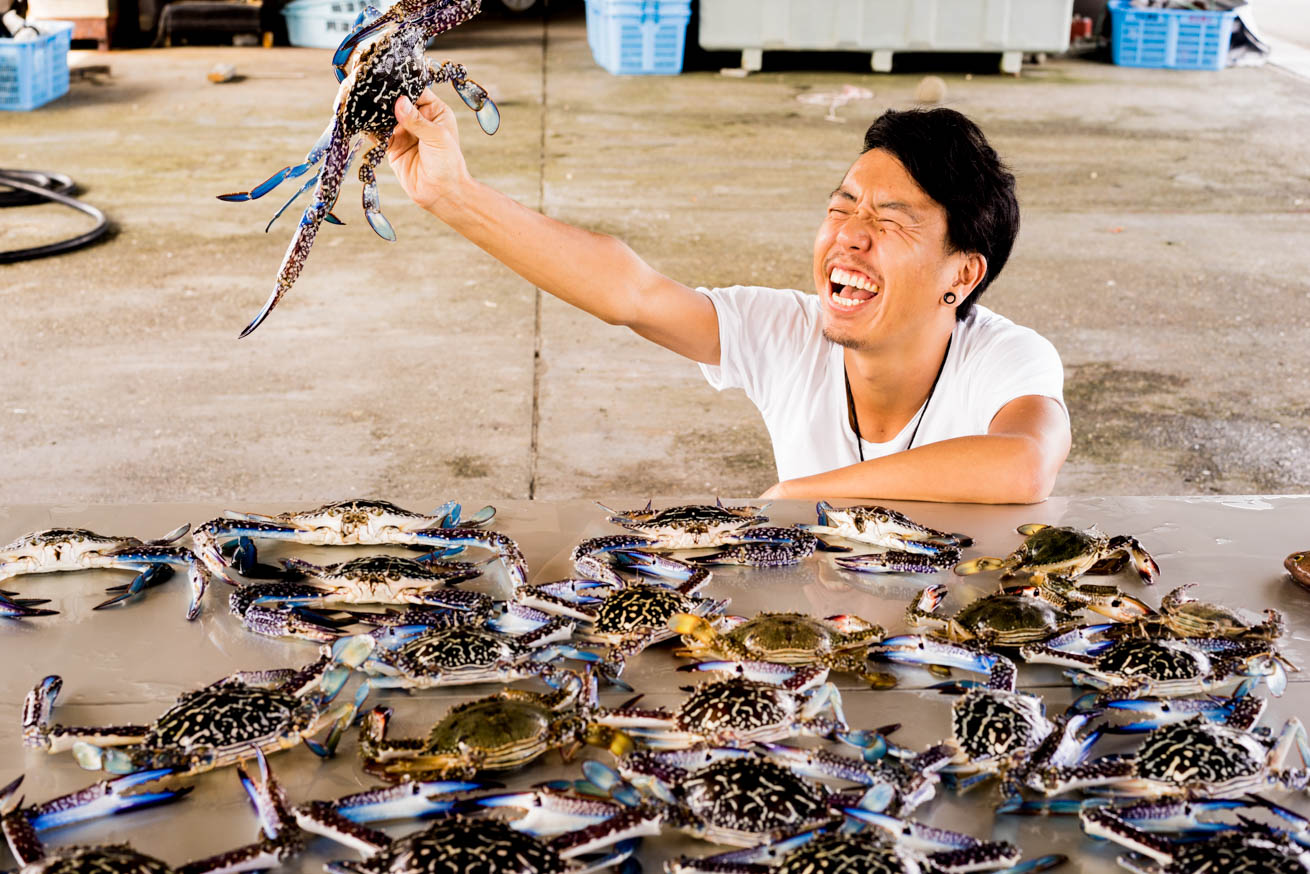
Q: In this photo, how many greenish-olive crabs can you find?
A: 5